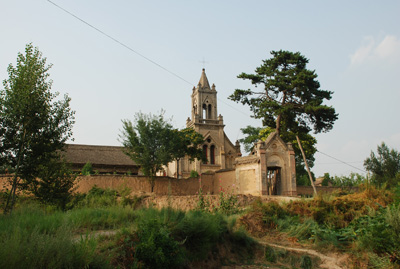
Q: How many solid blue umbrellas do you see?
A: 0